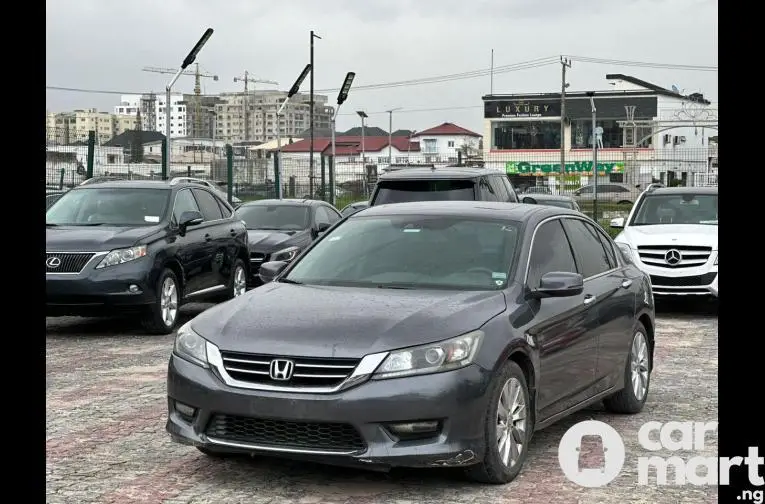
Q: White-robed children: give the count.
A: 0